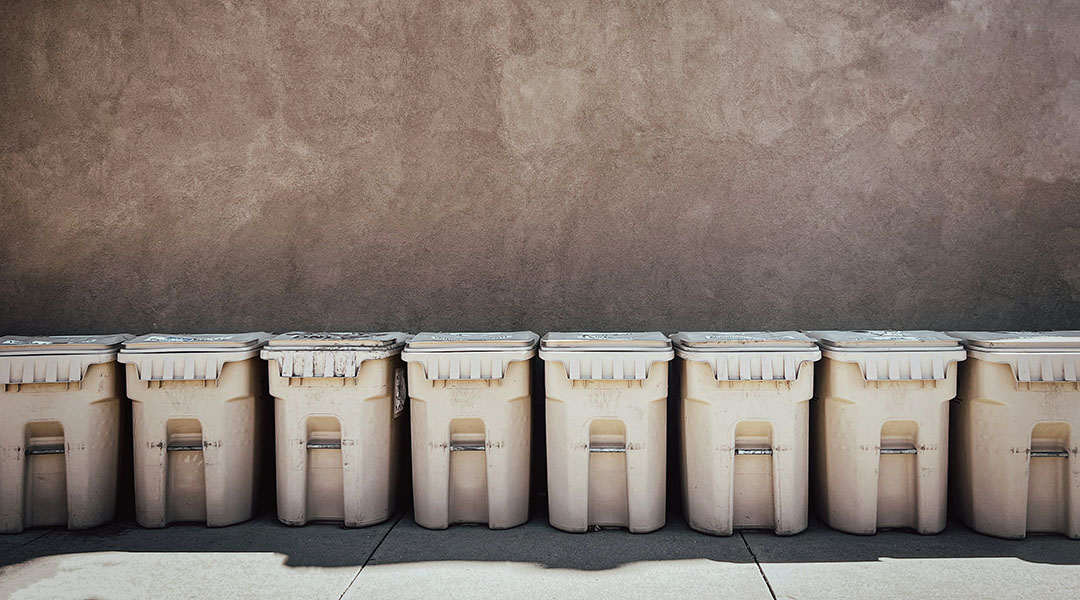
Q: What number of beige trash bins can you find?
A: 8